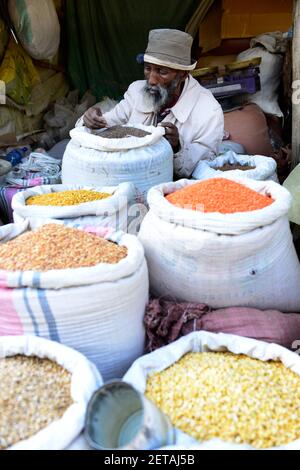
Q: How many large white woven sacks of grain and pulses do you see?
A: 7